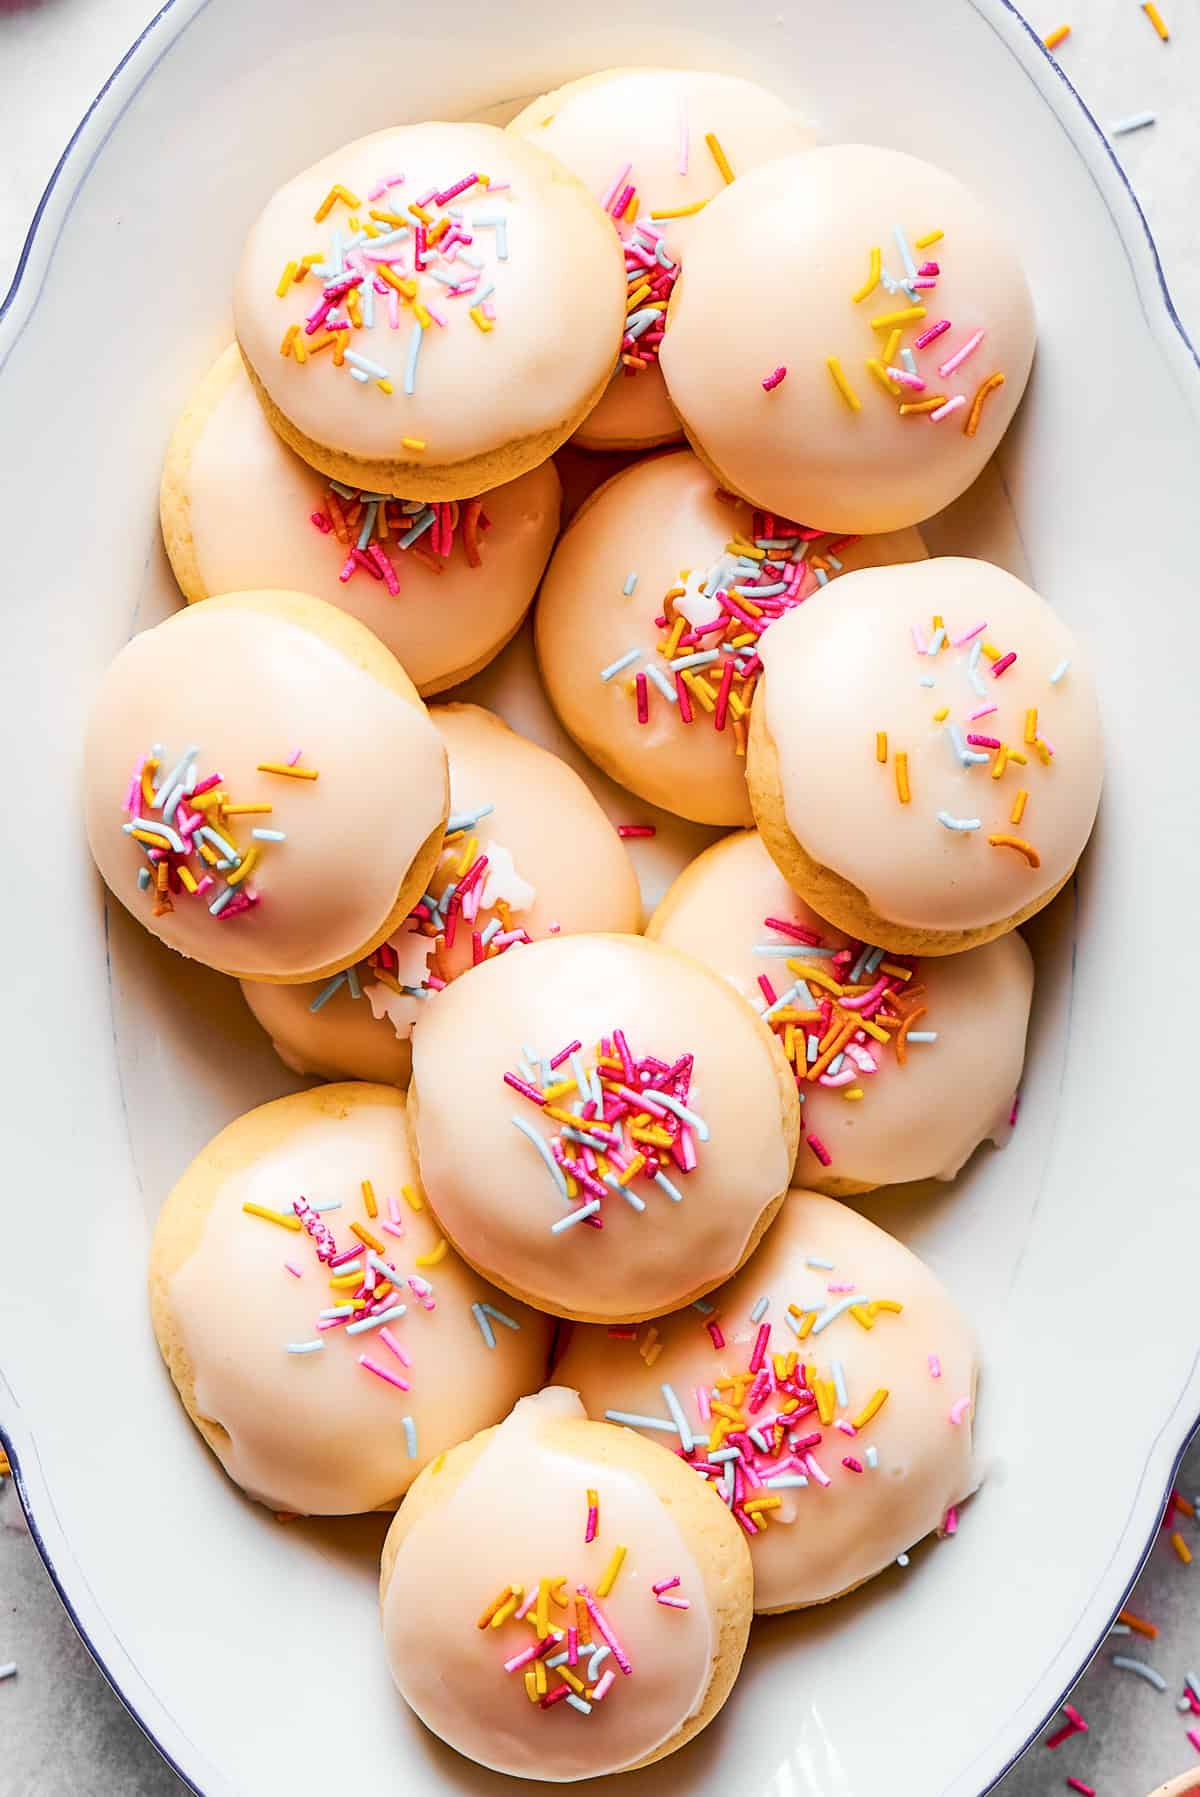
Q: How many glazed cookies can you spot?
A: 13